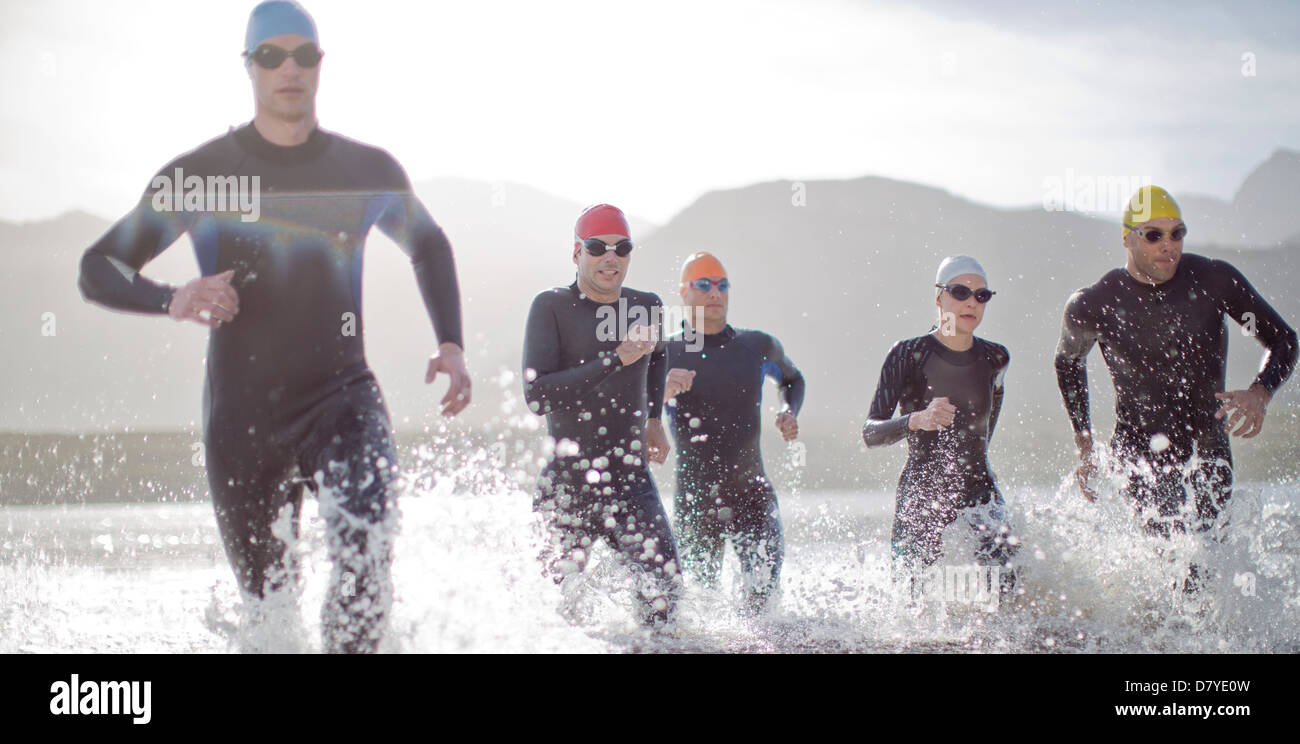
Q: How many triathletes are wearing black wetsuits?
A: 5